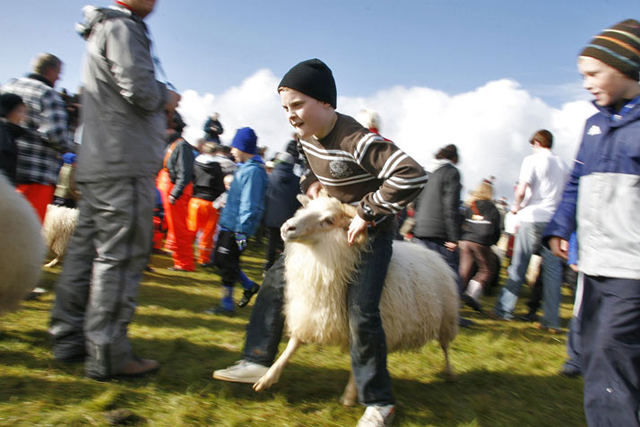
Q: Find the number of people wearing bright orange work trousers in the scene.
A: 3